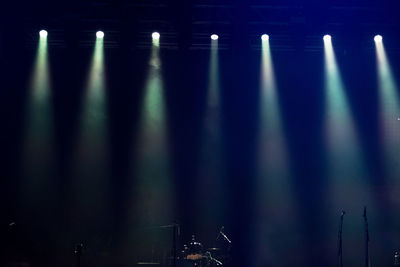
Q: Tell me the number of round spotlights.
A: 7